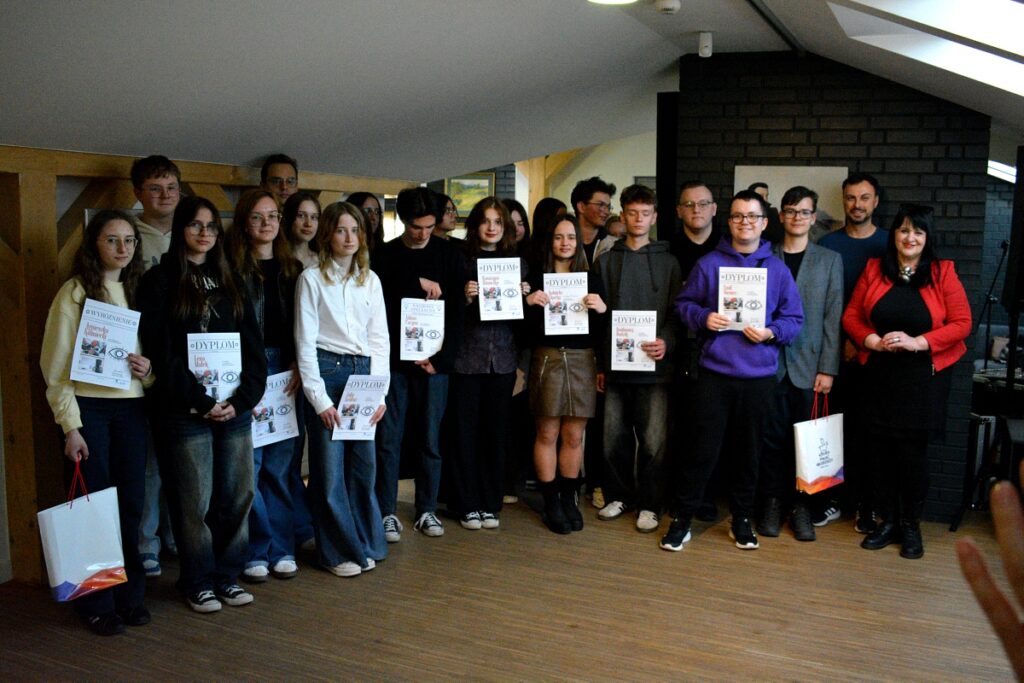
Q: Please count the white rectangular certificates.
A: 9